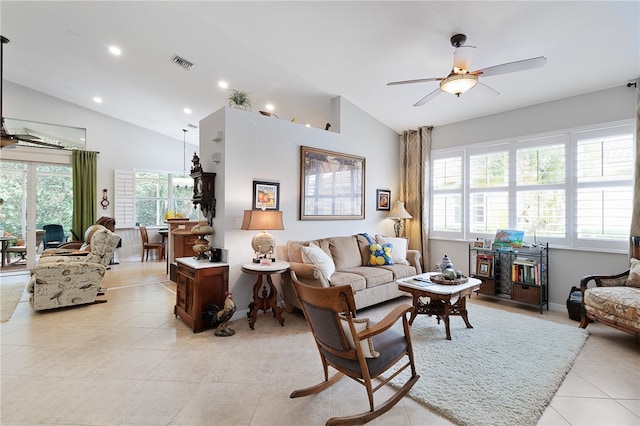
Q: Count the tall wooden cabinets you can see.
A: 1